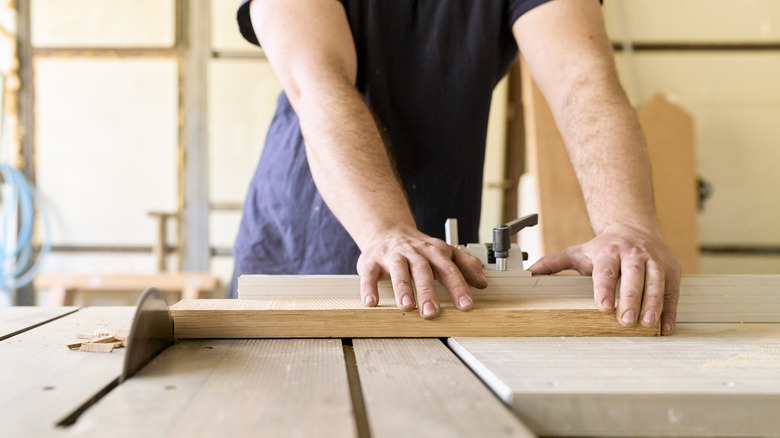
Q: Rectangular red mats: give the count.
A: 0